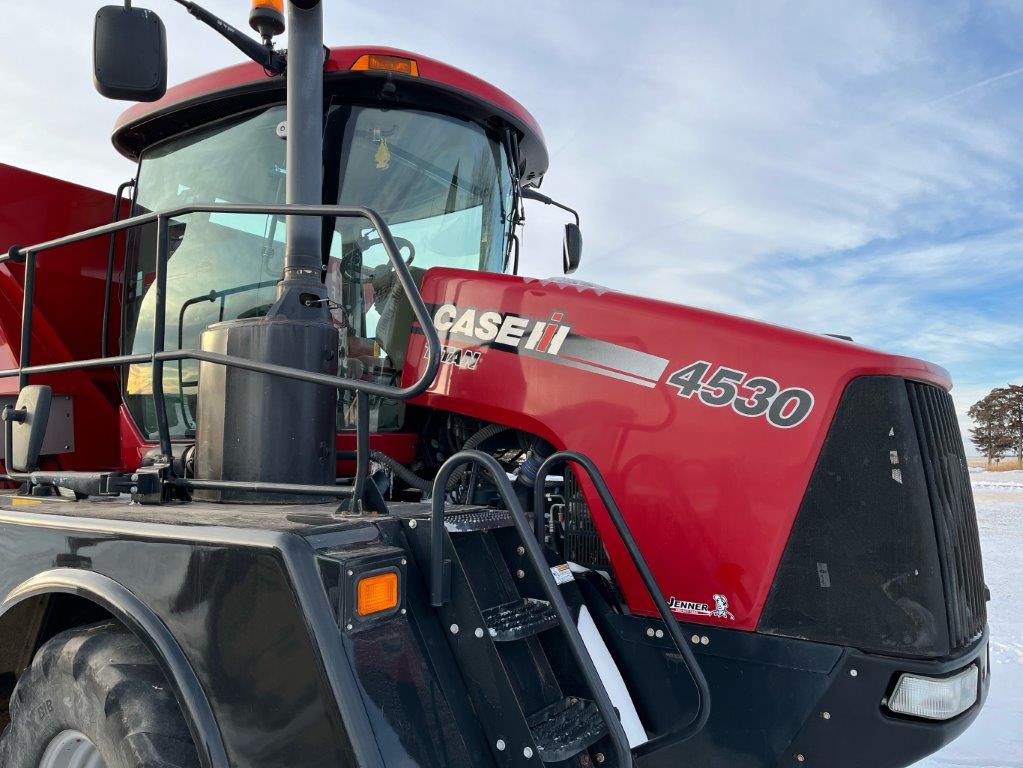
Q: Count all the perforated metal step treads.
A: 3